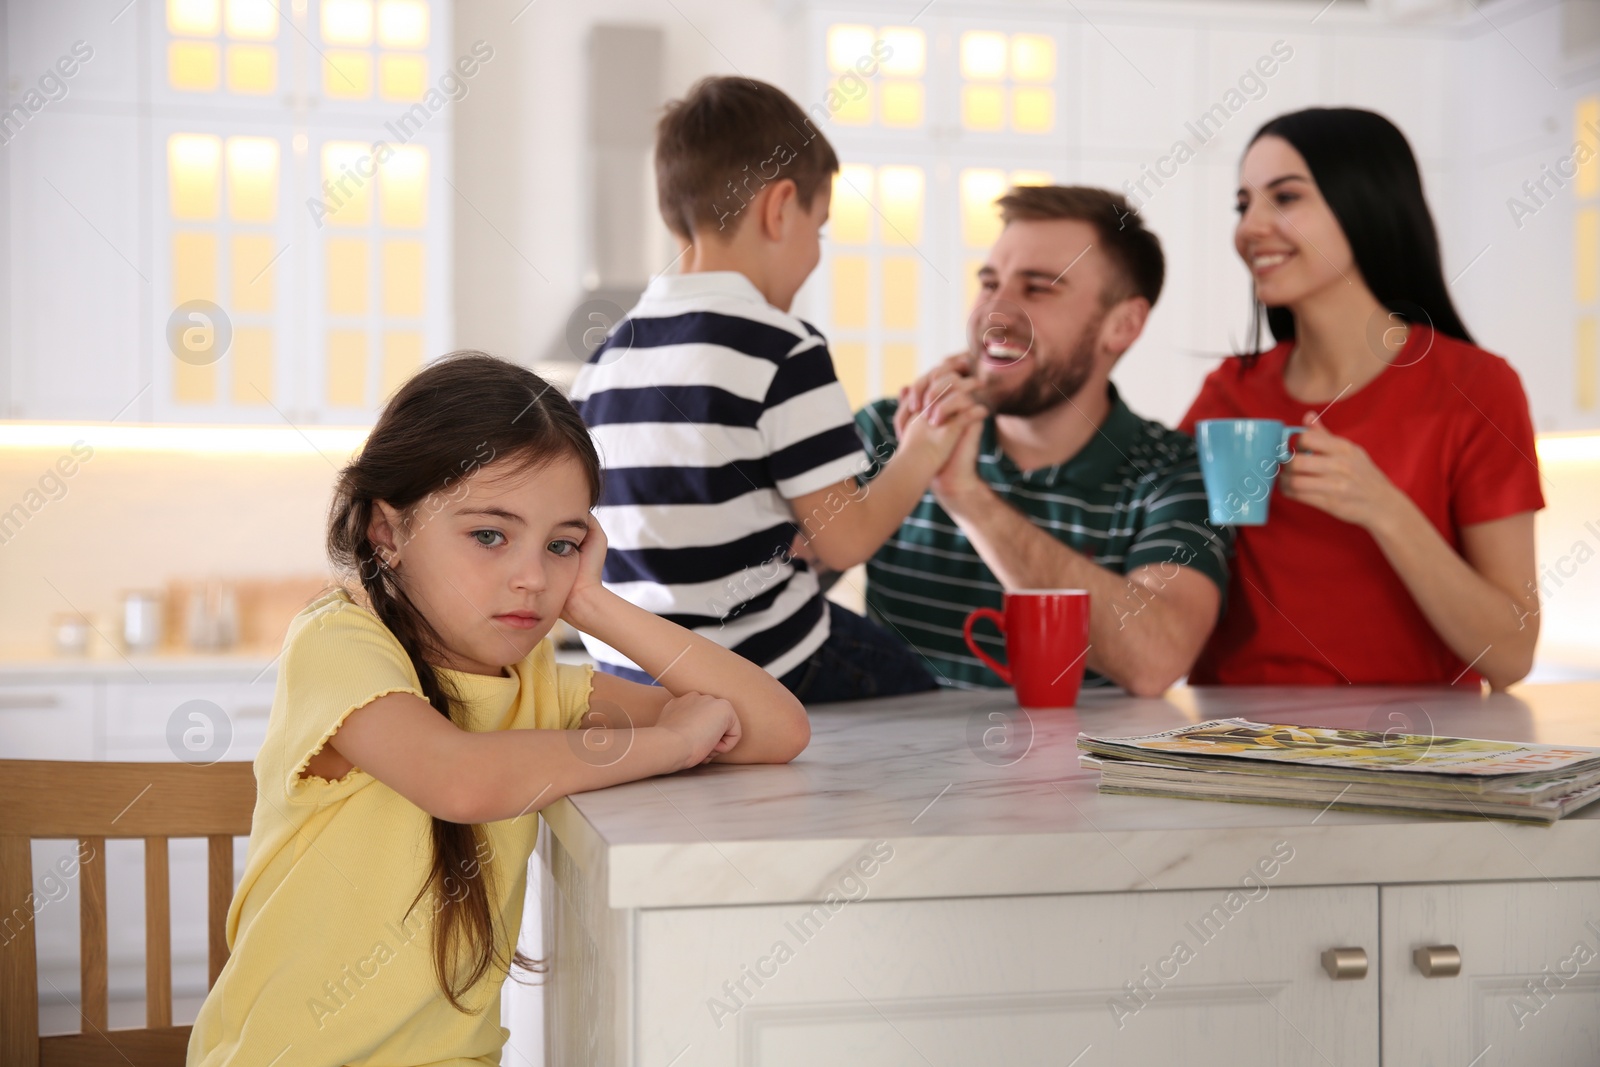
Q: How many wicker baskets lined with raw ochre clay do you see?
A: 0